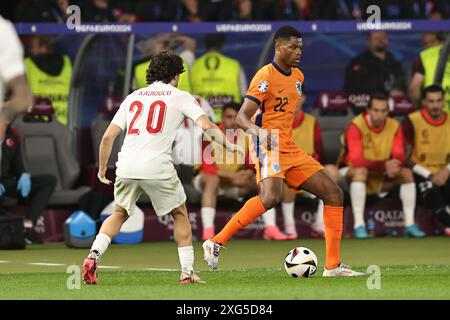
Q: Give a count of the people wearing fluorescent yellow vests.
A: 4